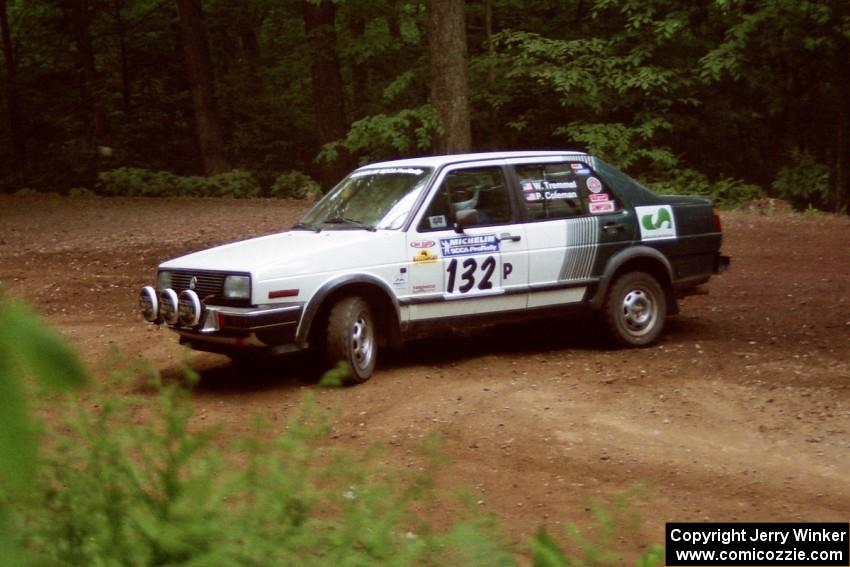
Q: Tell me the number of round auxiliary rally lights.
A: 3